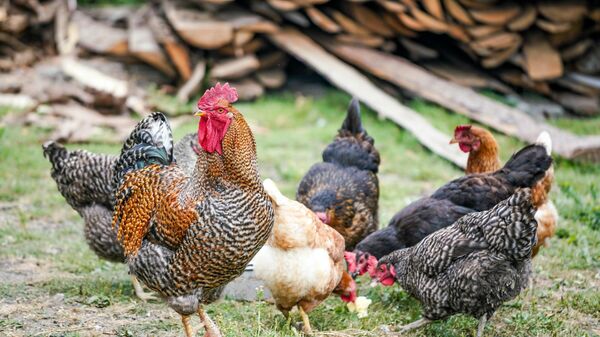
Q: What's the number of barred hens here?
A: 2